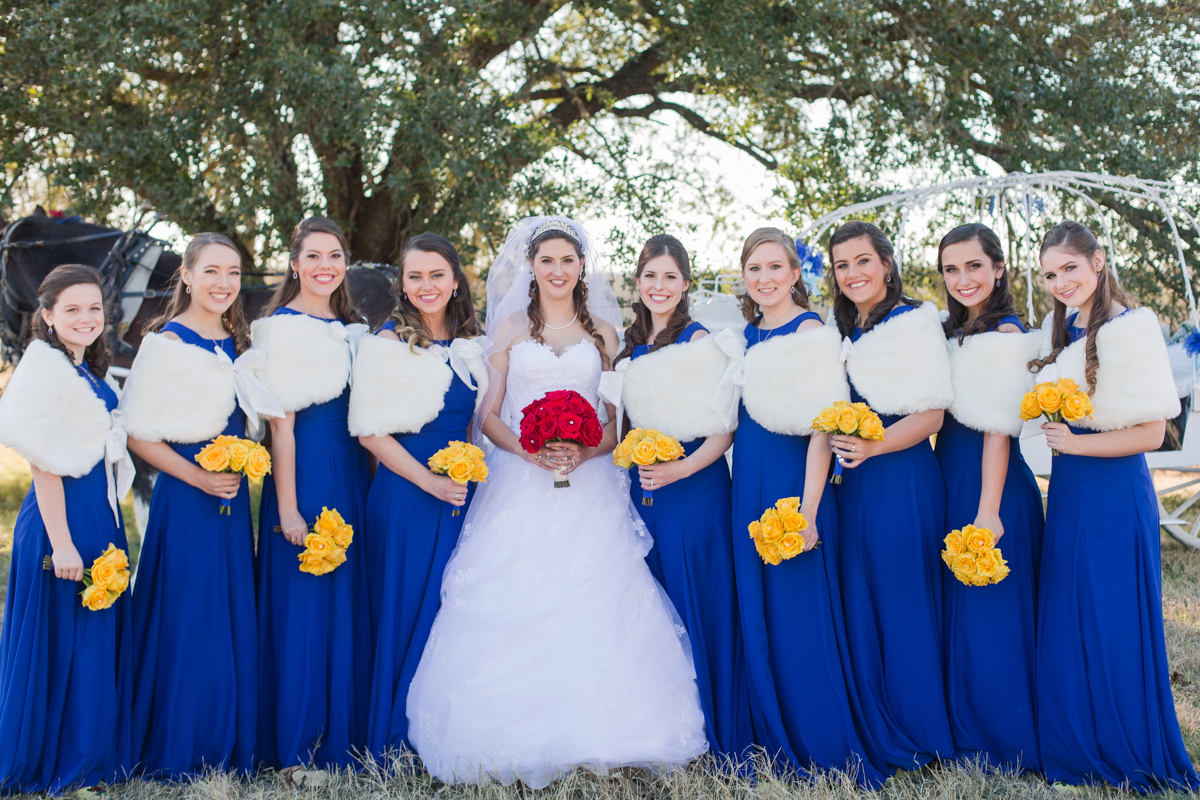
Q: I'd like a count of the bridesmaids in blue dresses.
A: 9